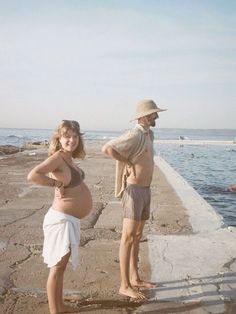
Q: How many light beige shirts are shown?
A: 1